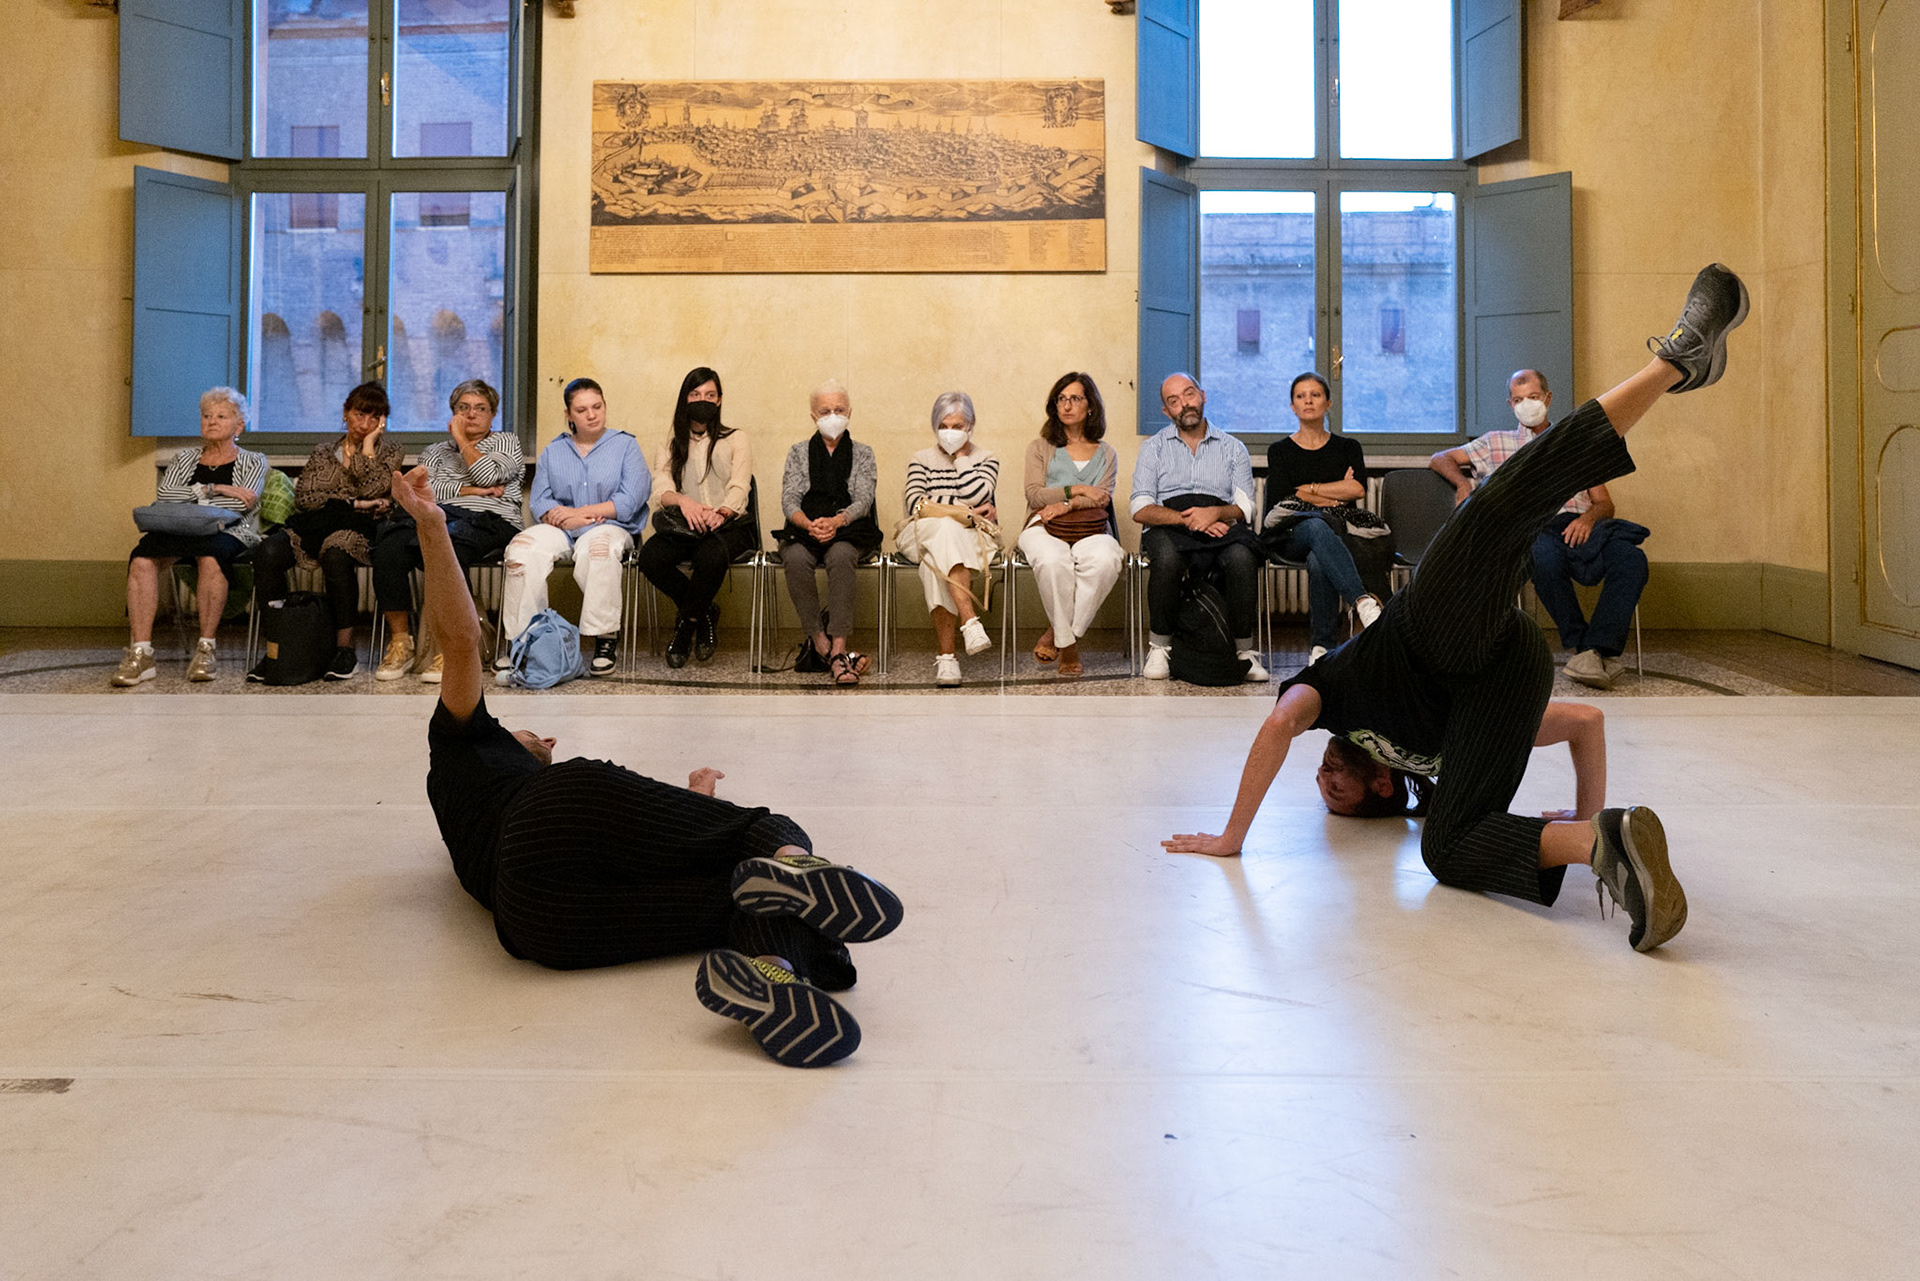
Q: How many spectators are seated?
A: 11